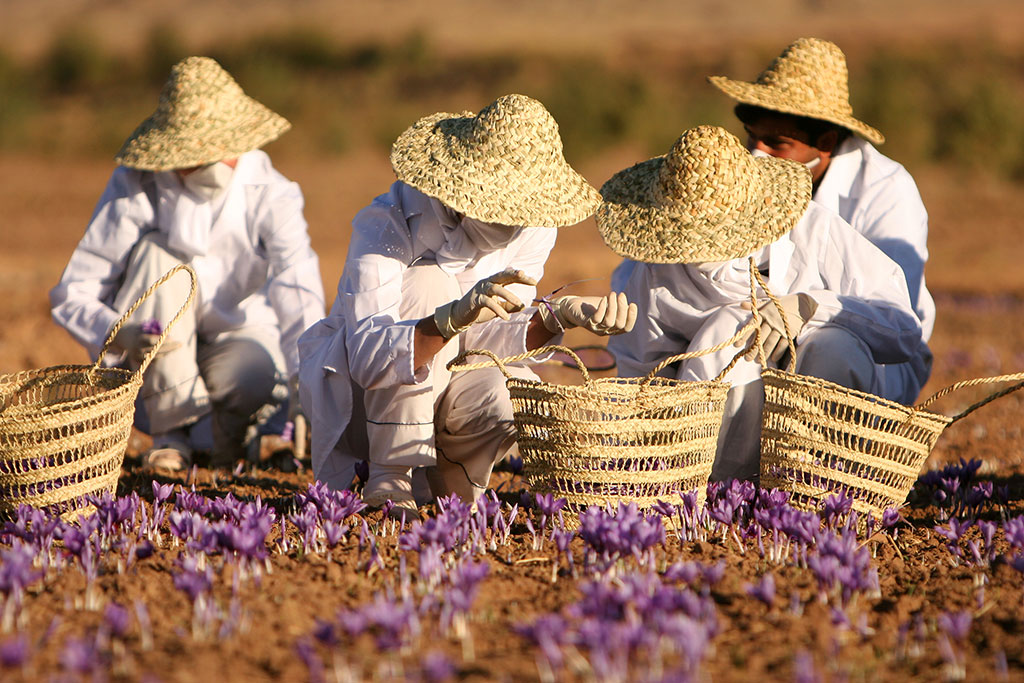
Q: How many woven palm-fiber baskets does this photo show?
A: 3